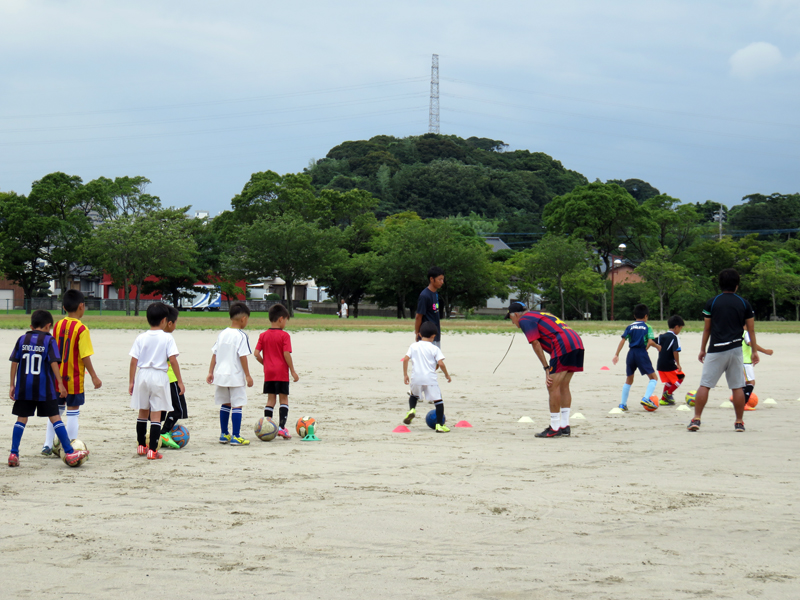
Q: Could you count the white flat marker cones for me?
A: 6